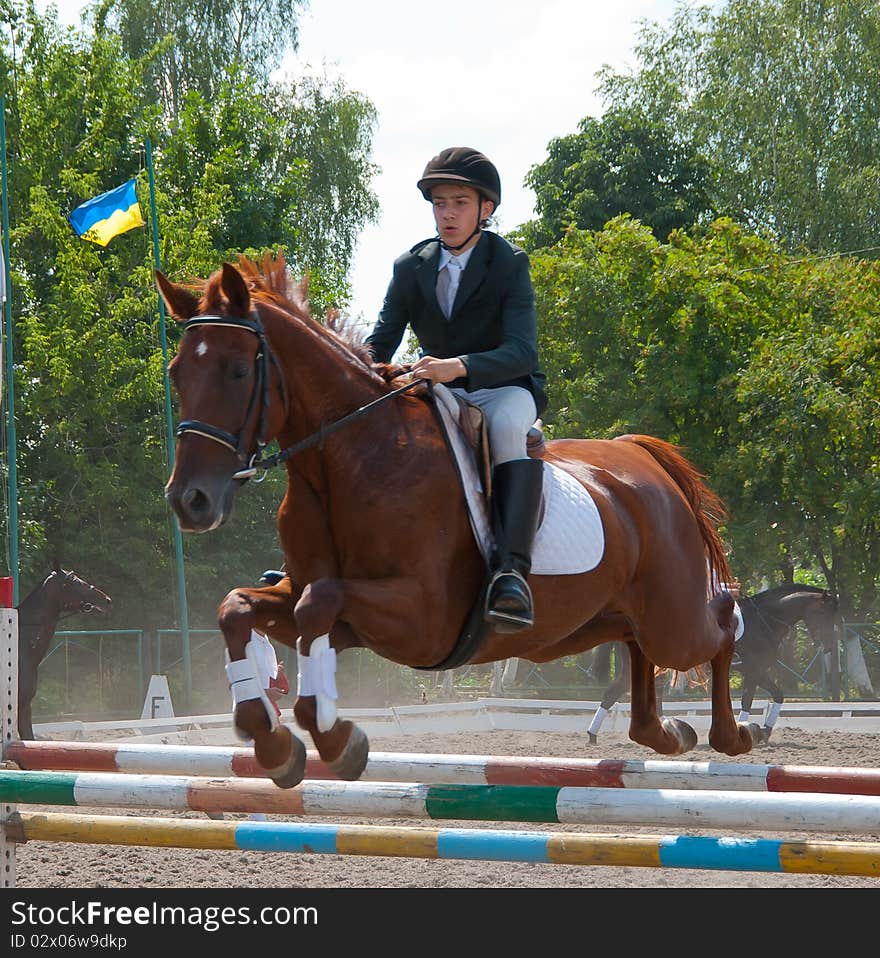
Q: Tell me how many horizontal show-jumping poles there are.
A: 3